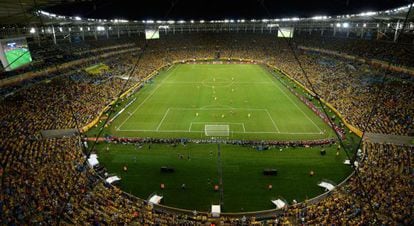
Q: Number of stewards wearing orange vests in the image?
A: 5